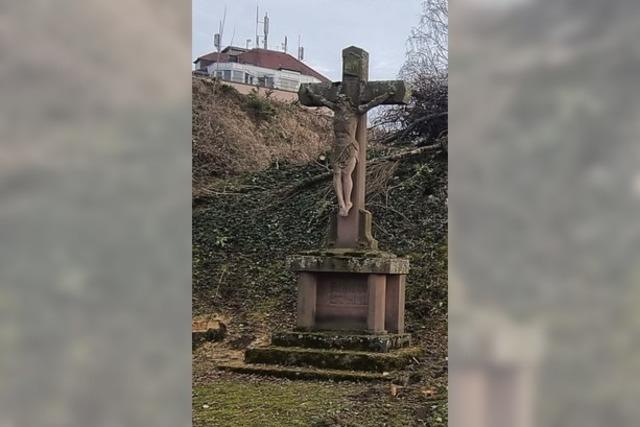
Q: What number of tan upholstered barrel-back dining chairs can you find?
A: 0